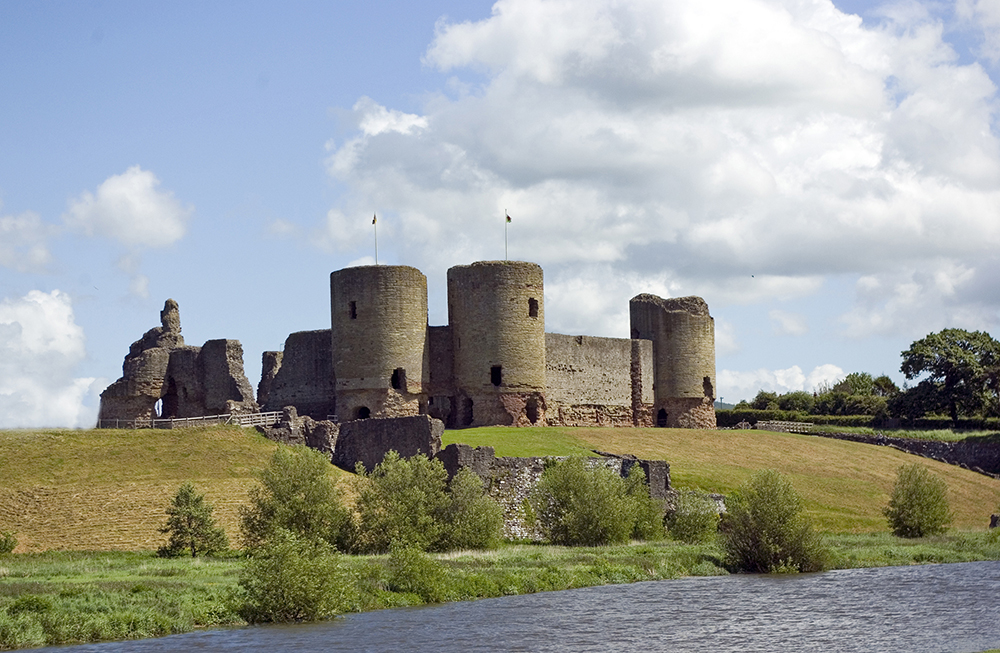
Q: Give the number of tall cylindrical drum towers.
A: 3